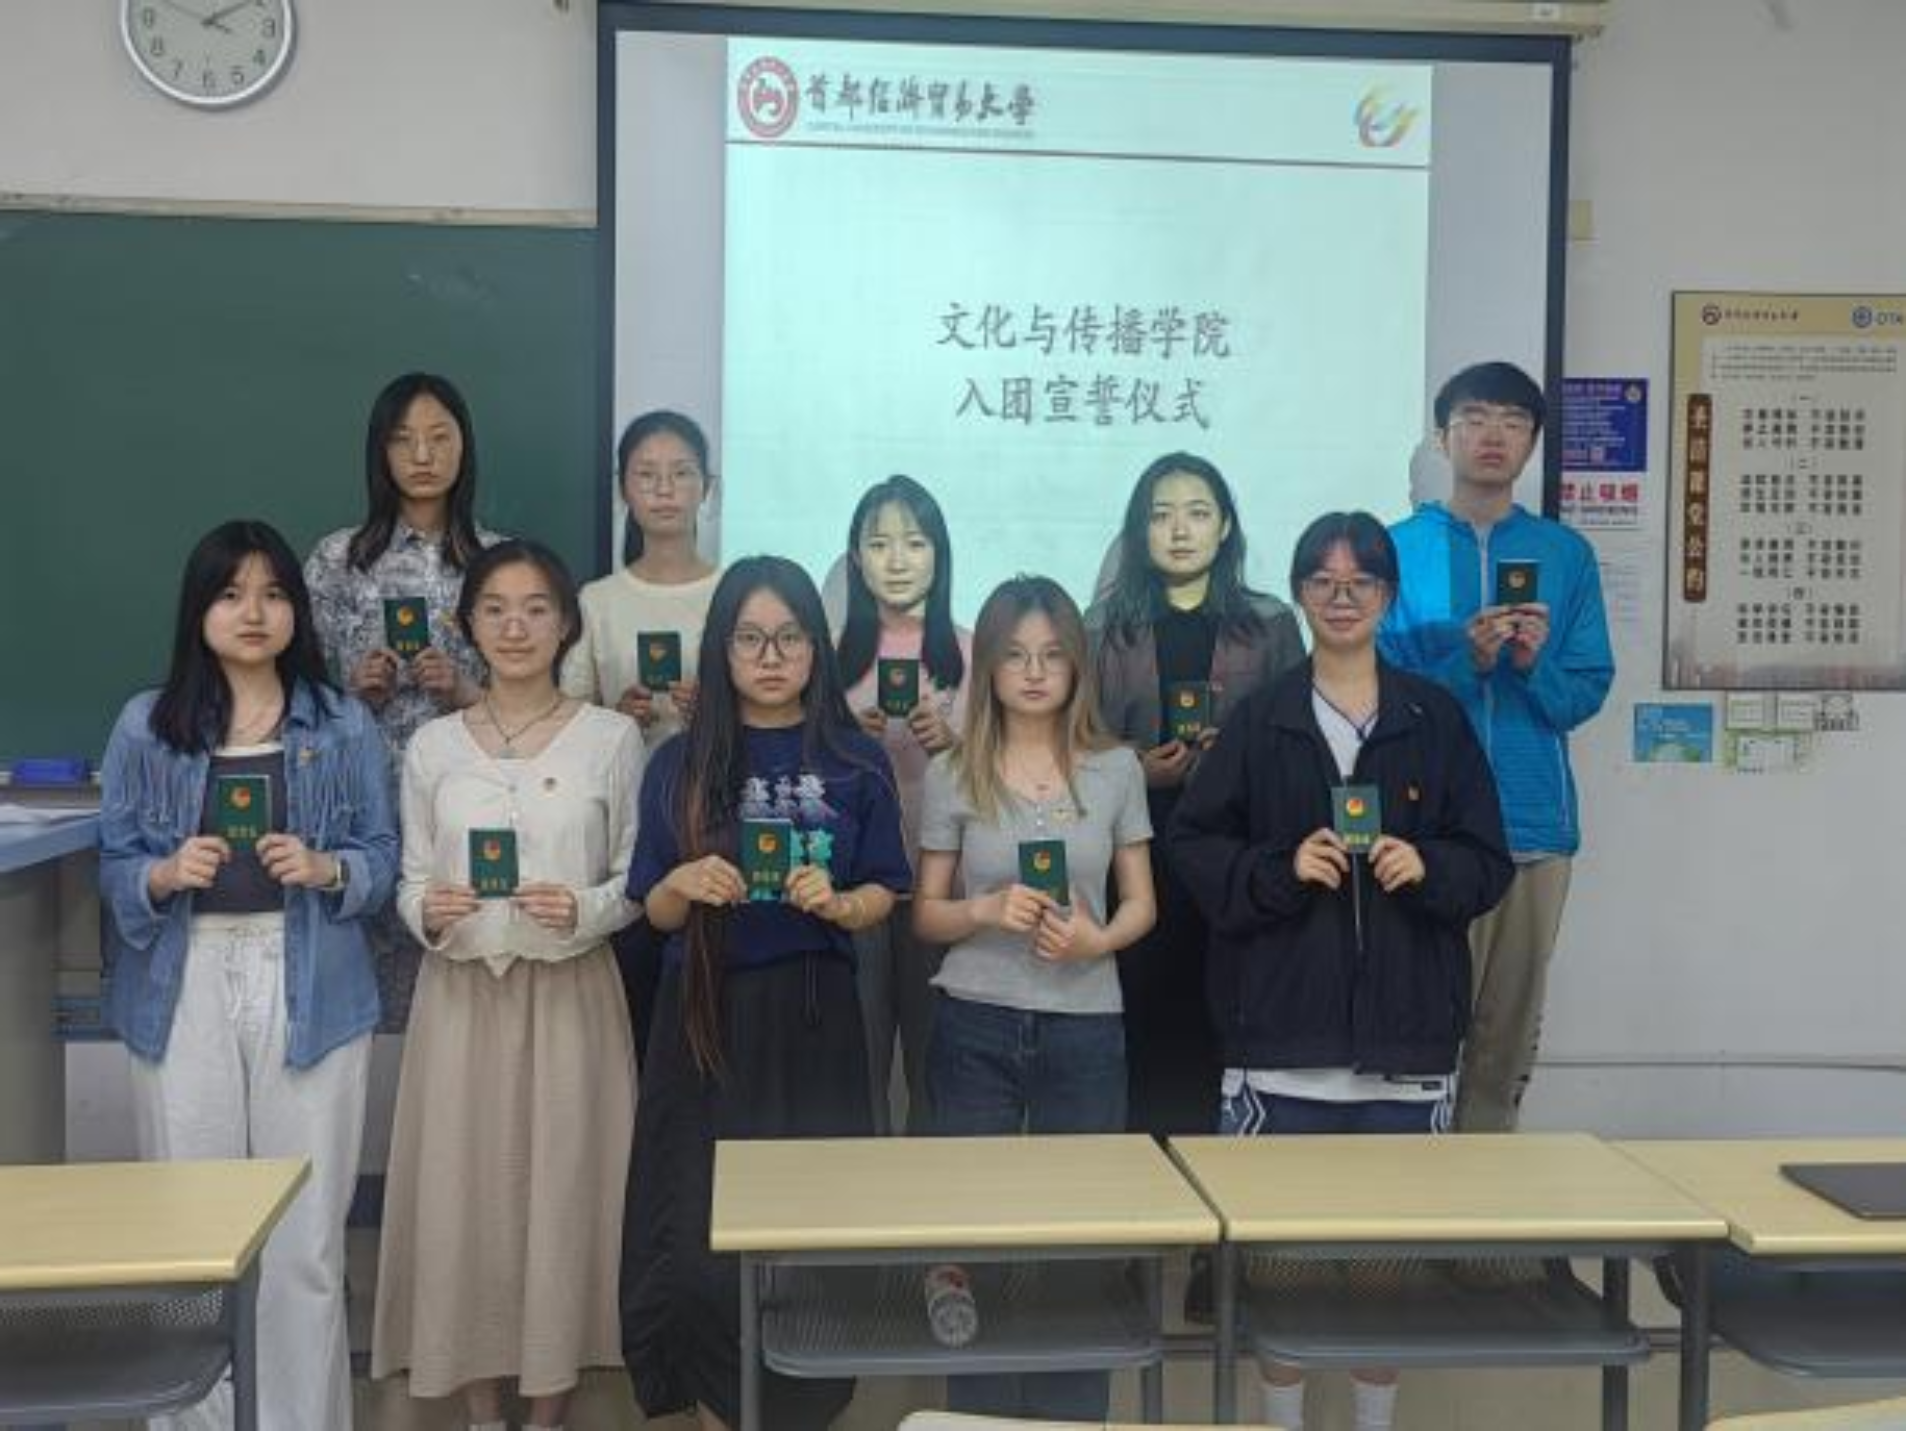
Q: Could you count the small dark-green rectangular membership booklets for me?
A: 10